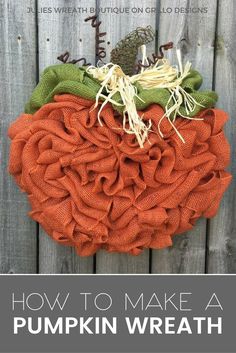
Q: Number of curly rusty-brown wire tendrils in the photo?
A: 3